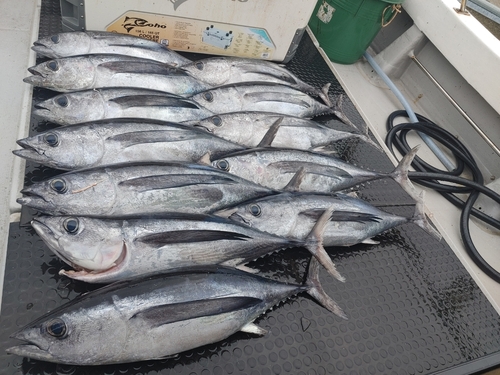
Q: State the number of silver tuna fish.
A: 12